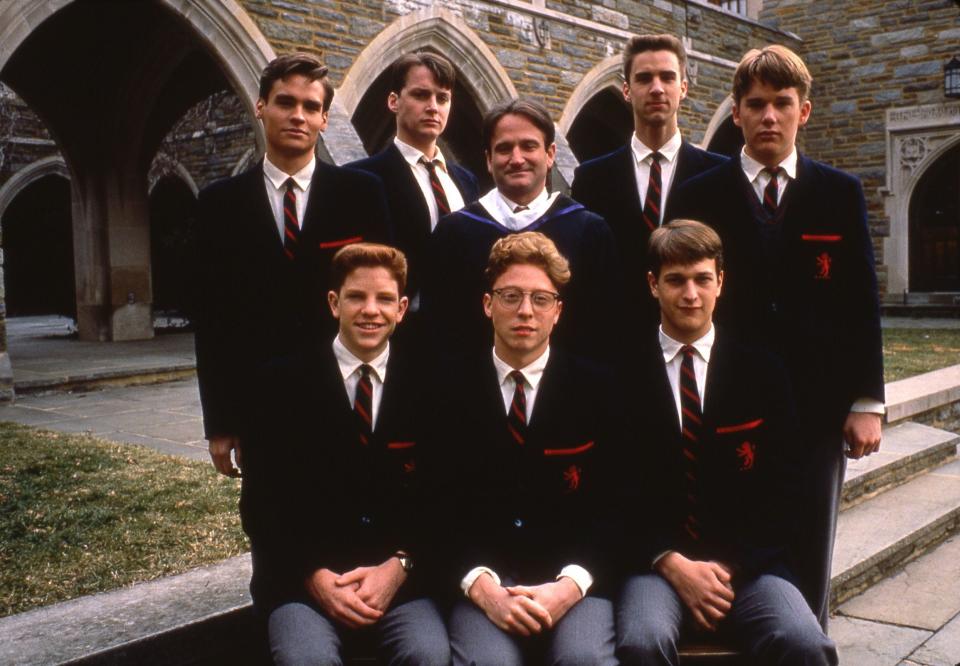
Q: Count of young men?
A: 7